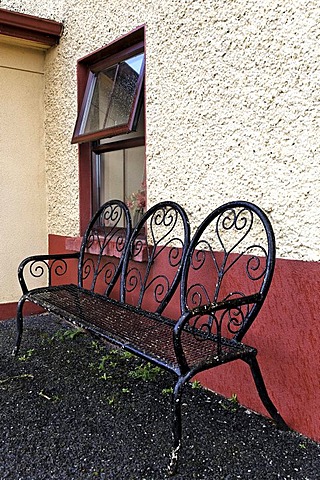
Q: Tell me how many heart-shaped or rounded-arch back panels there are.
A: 3